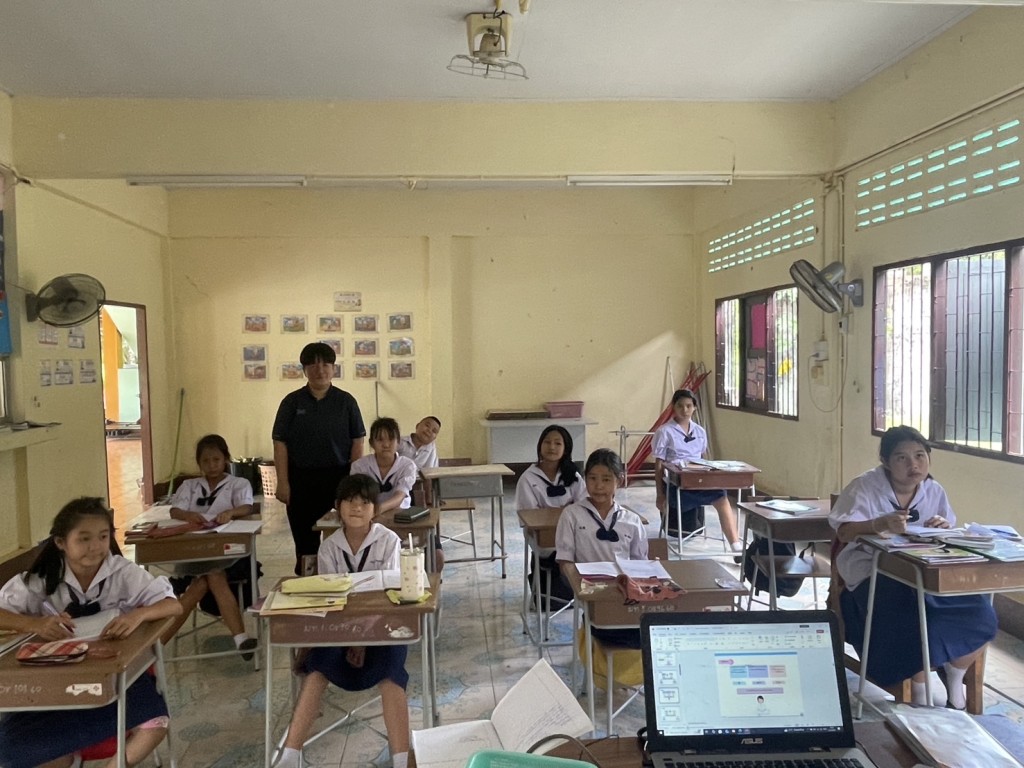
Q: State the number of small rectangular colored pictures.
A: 14